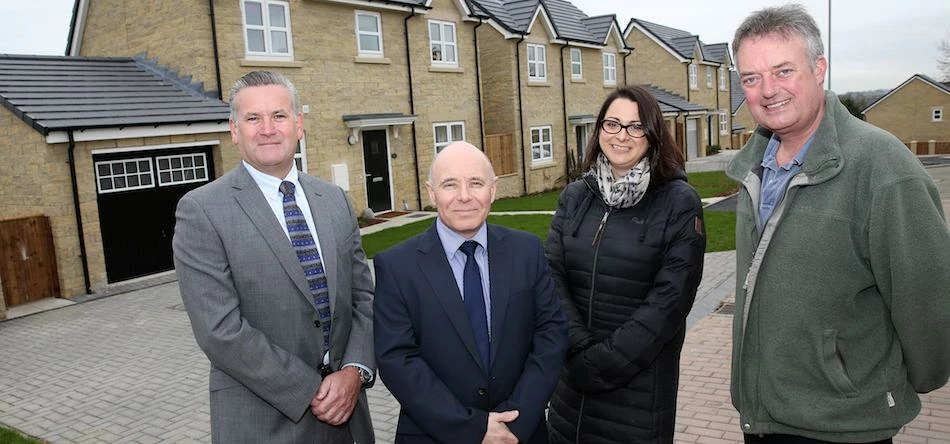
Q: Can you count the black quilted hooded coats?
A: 1